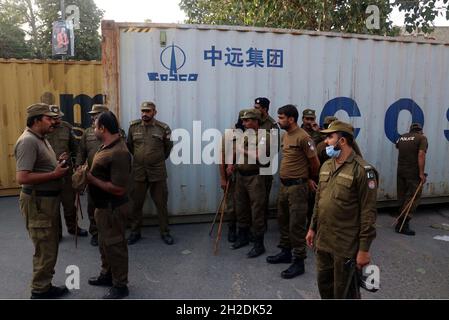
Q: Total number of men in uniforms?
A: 13